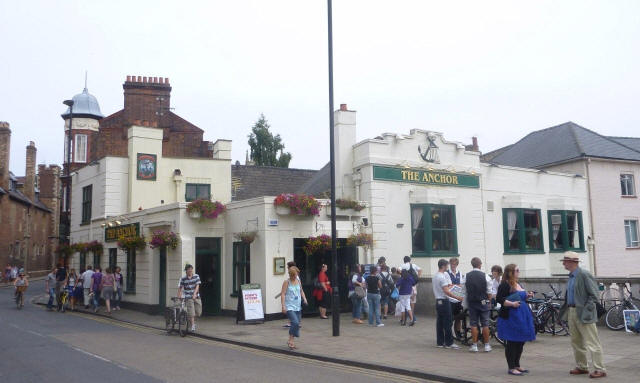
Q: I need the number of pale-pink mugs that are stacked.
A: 0